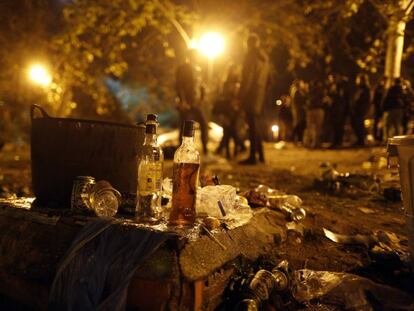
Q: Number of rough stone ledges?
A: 1